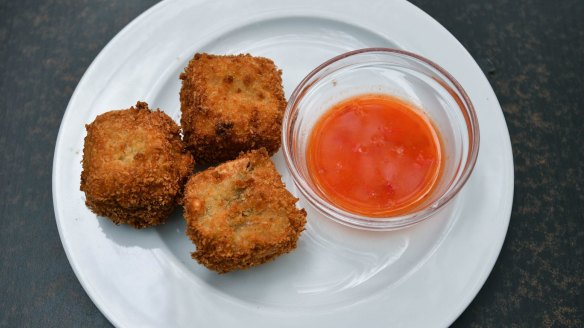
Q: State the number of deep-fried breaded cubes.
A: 3